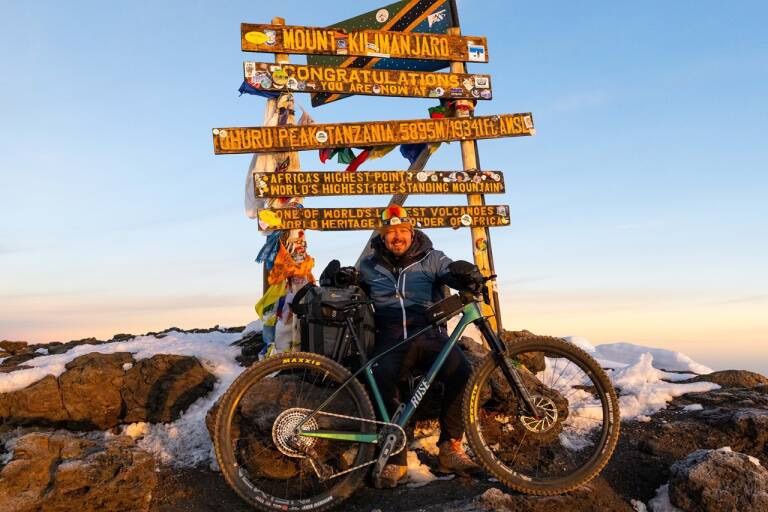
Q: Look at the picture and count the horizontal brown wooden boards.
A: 5